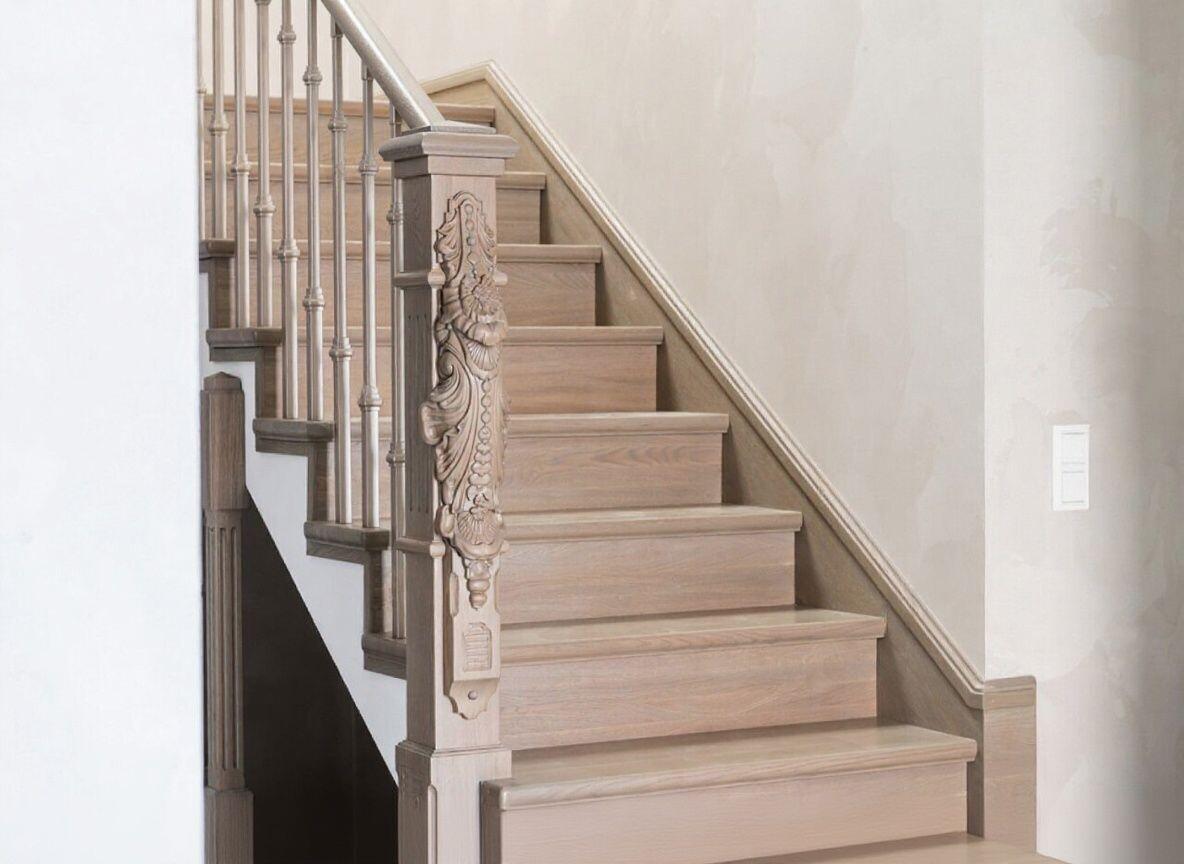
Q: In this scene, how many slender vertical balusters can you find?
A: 9